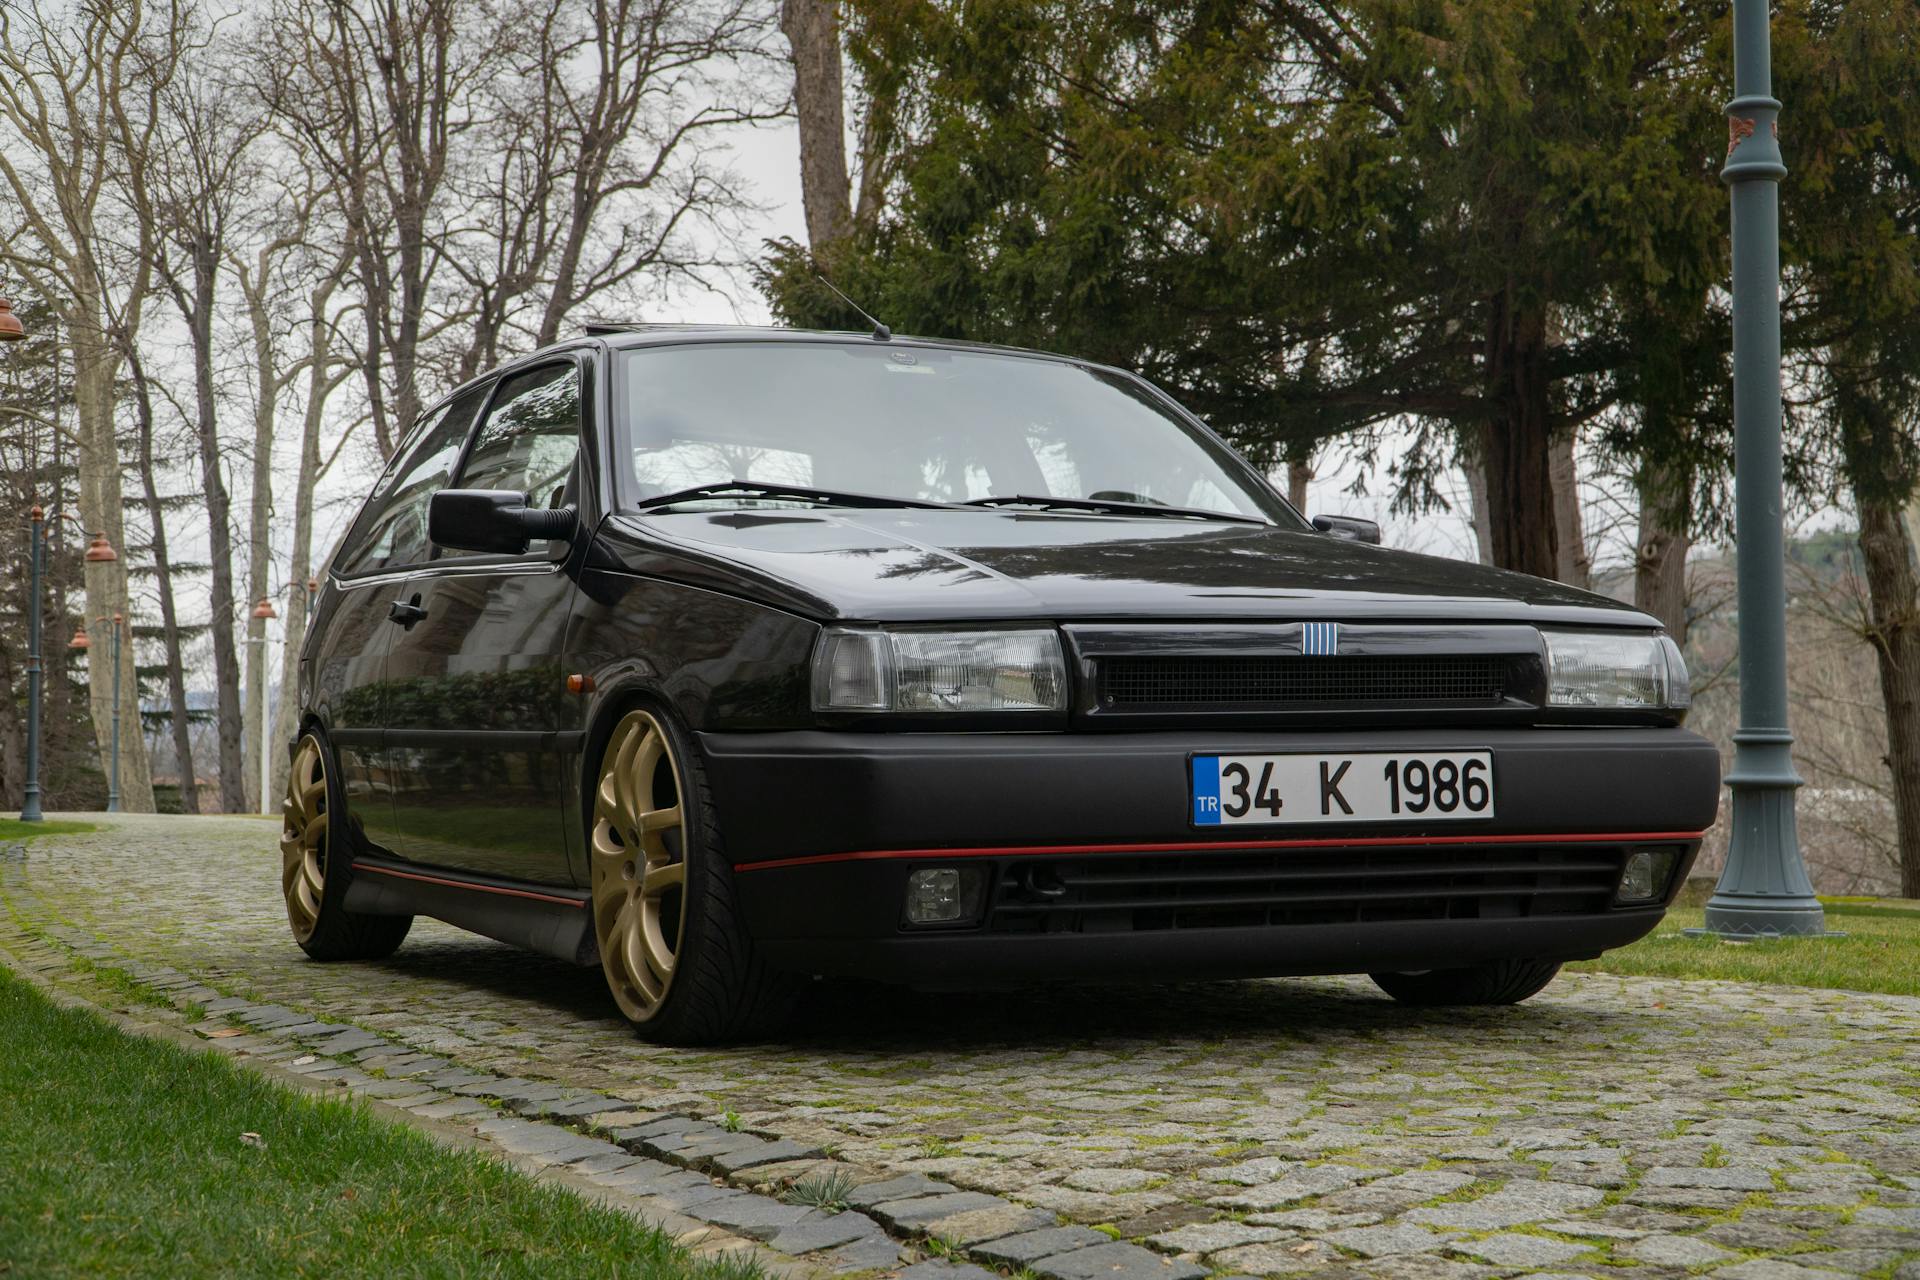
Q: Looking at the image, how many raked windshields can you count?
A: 1